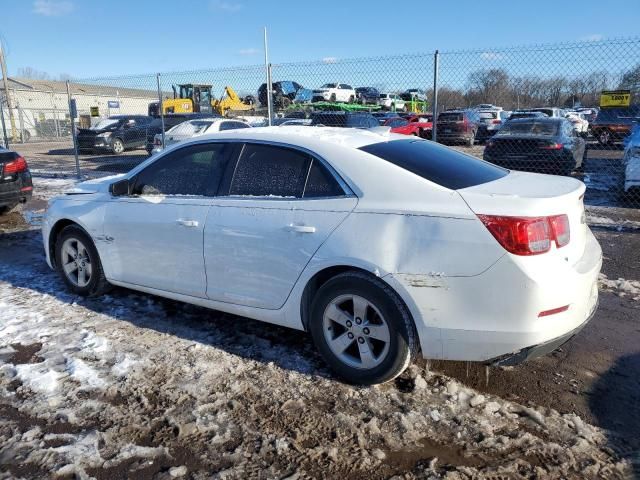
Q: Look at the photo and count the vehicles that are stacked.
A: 5